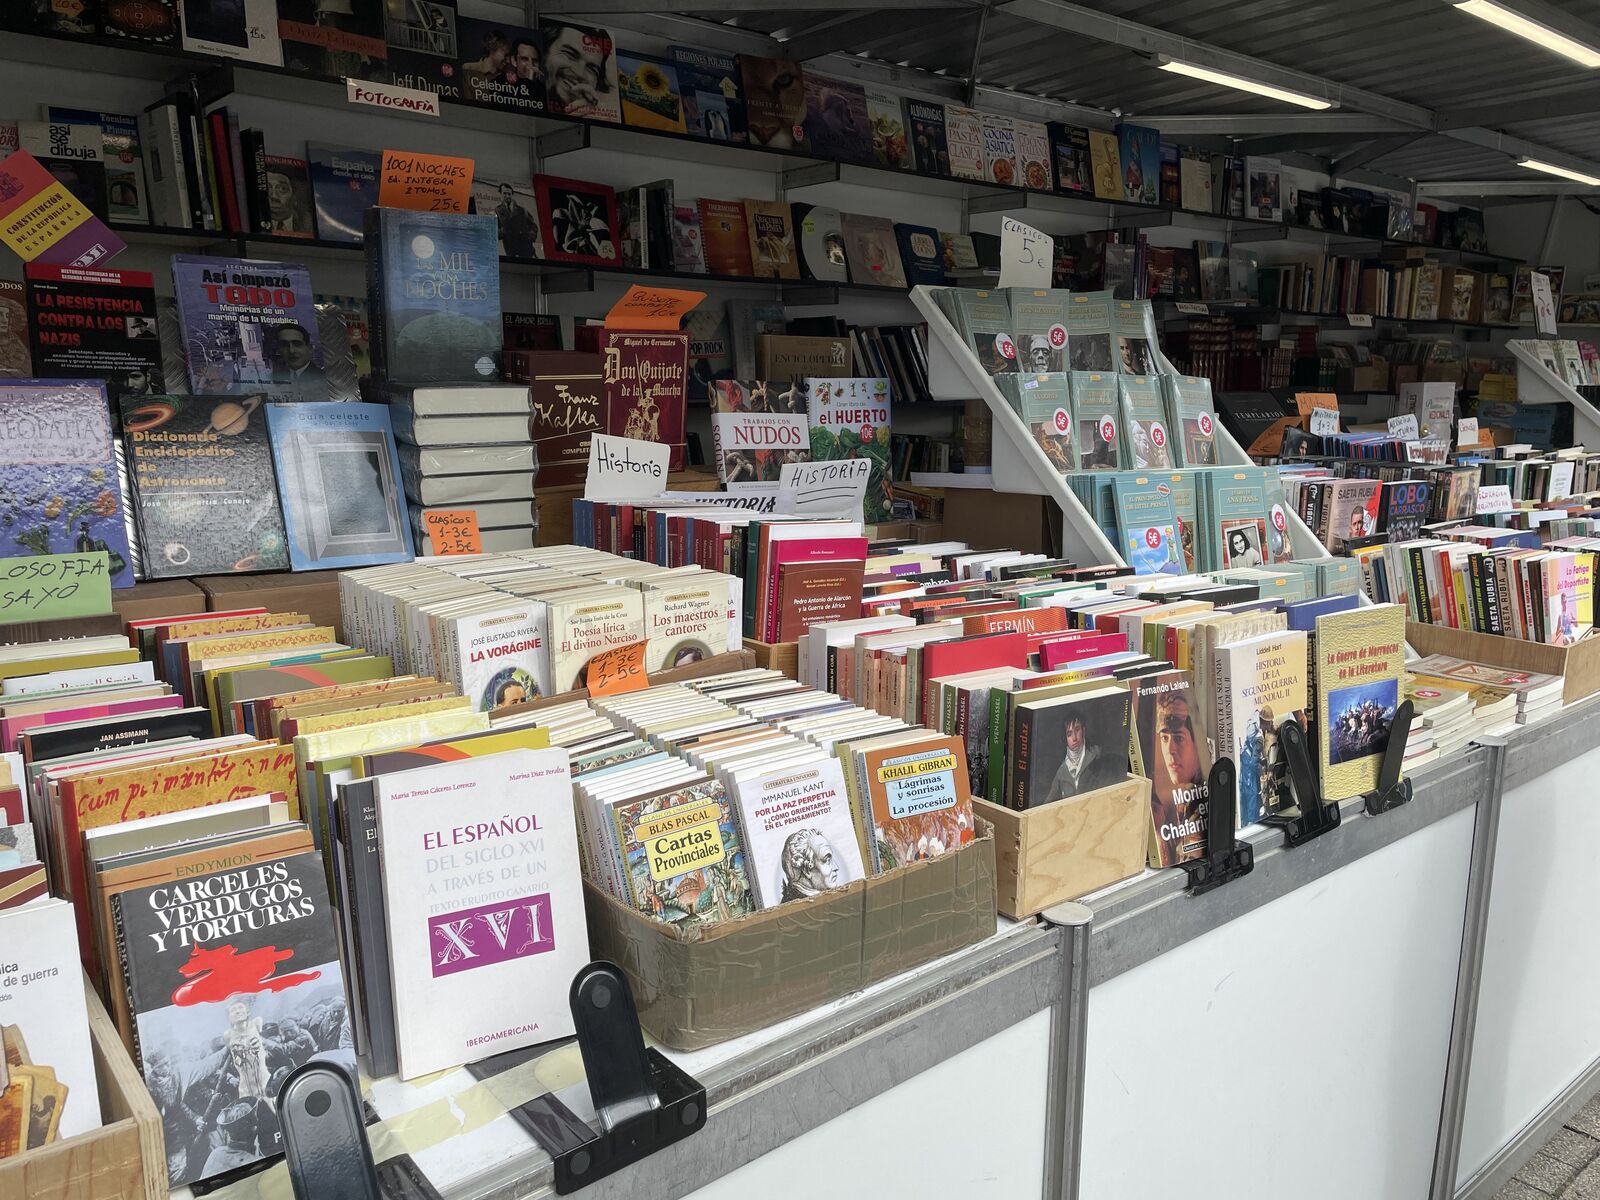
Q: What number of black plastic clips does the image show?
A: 5